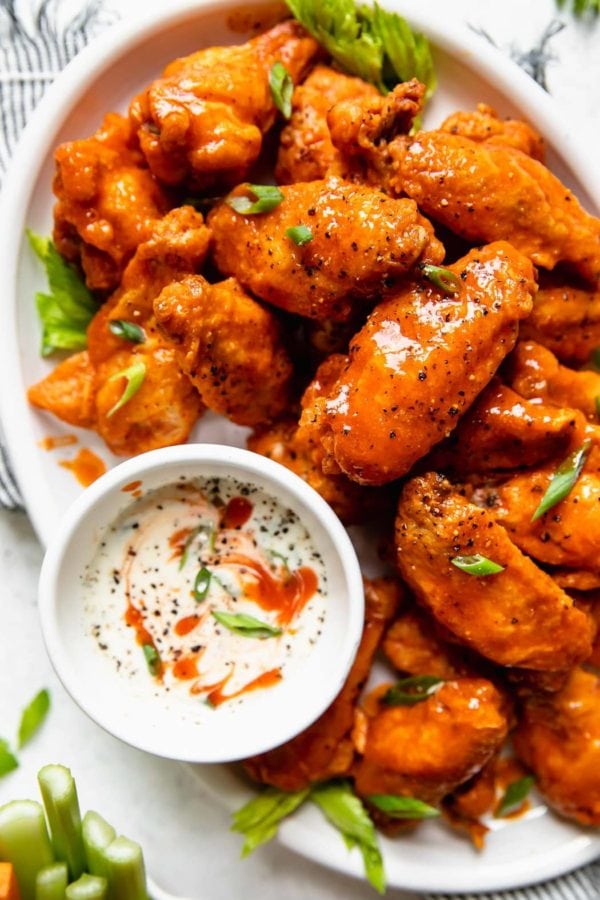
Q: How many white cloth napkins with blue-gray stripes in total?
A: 1